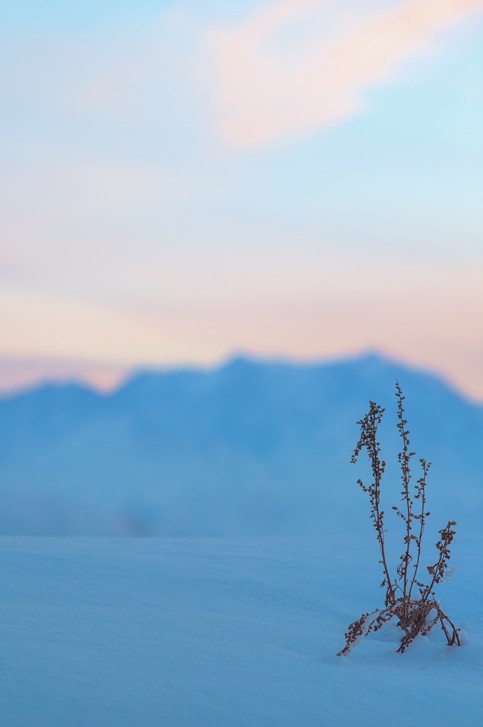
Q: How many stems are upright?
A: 4